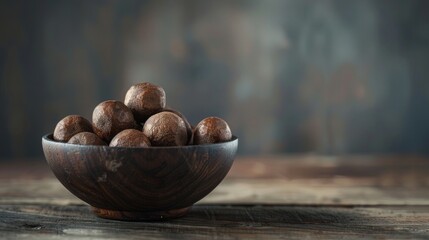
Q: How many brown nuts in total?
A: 8